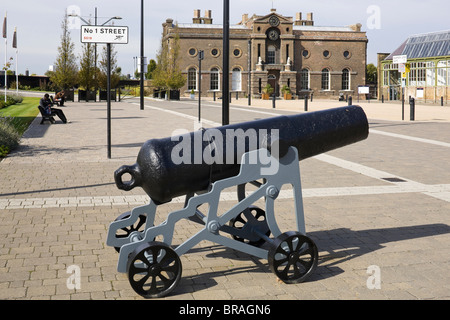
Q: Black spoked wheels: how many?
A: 4